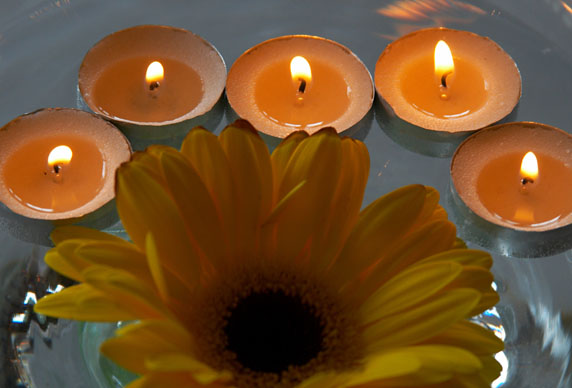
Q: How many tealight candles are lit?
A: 5